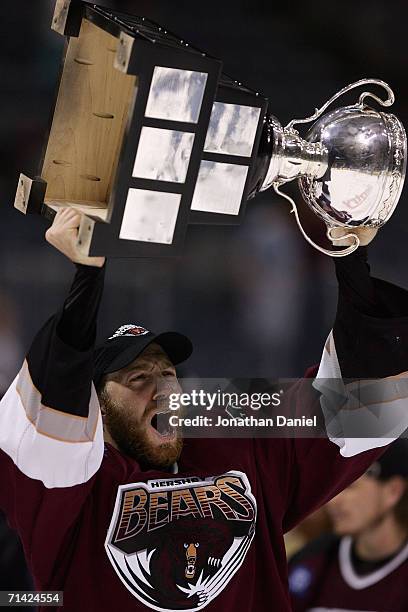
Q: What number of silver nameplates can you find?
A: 5